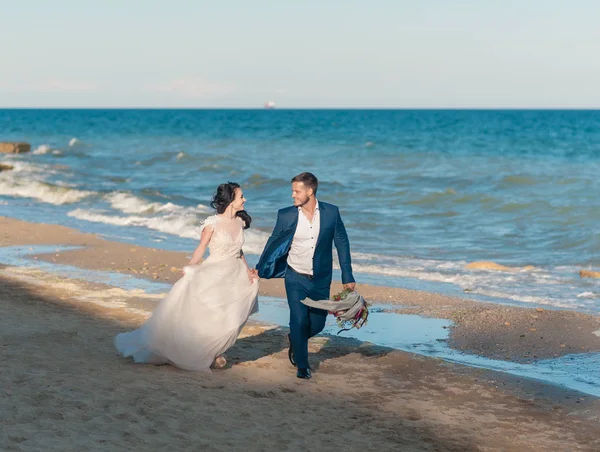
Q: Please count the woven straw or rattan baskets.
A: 0